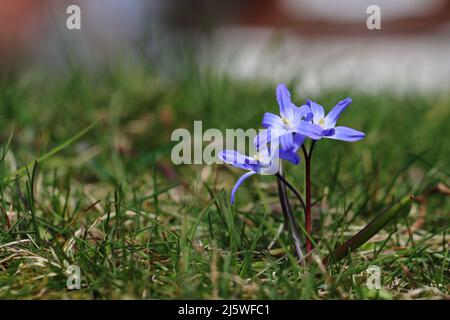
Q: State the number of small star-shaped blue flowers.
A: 3